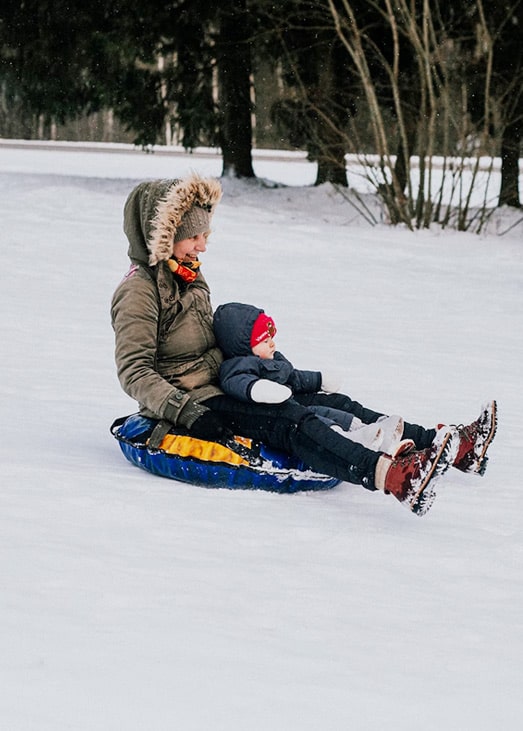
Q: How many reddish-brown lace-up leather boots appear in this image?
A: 2